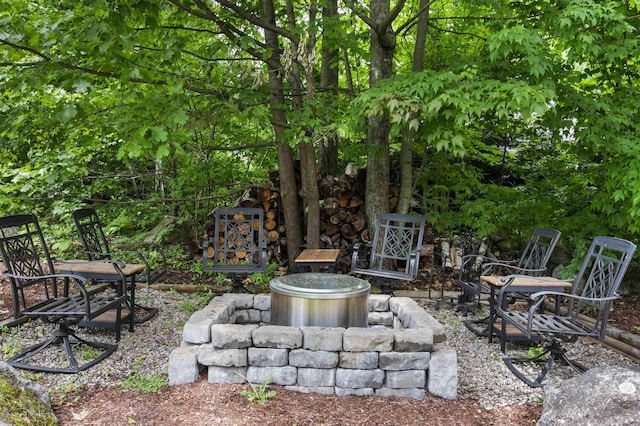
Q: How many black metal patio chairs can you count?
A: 6